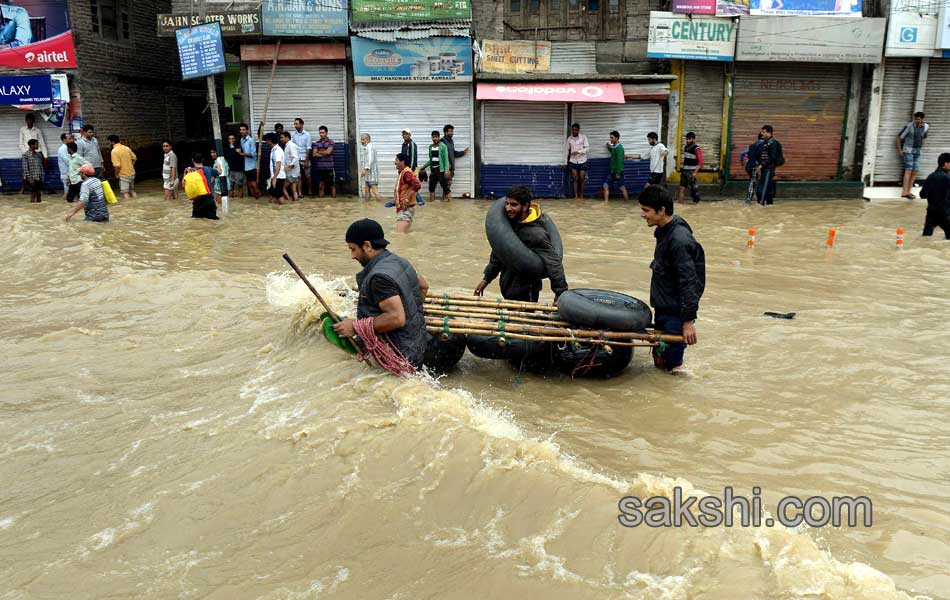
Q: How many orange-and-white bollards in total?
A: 3